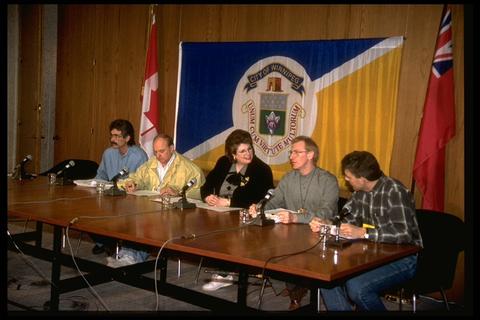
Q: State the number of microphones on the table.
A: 6